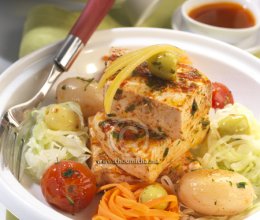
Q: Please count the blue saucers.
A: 0